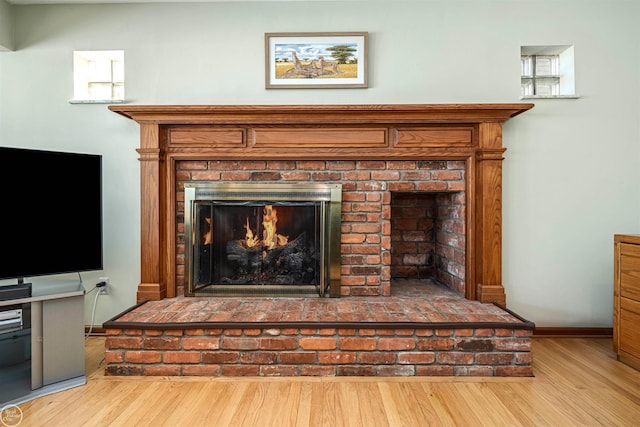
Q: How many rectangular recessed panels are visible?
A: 3